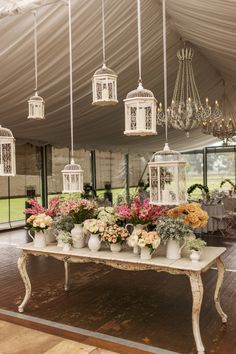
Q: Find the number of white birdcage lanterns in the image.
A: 6